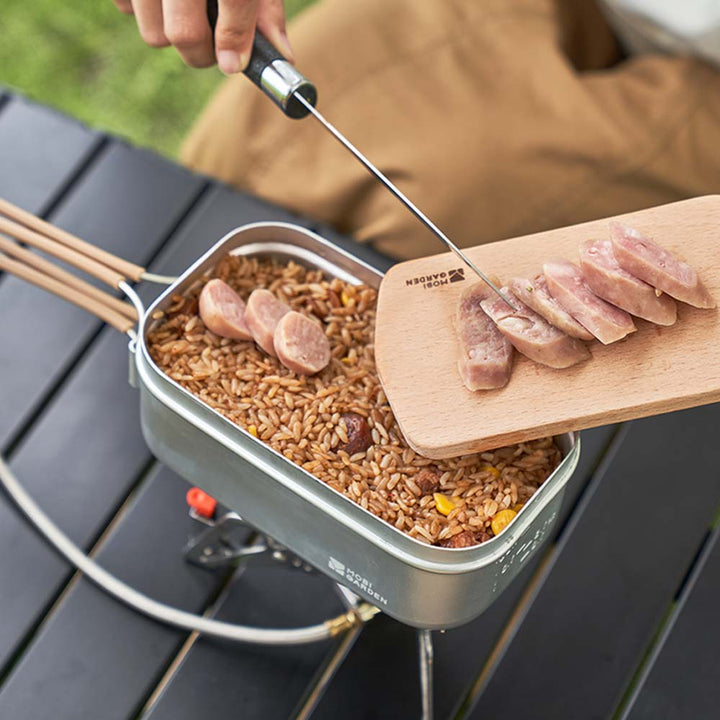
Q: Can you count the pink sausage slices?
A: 9